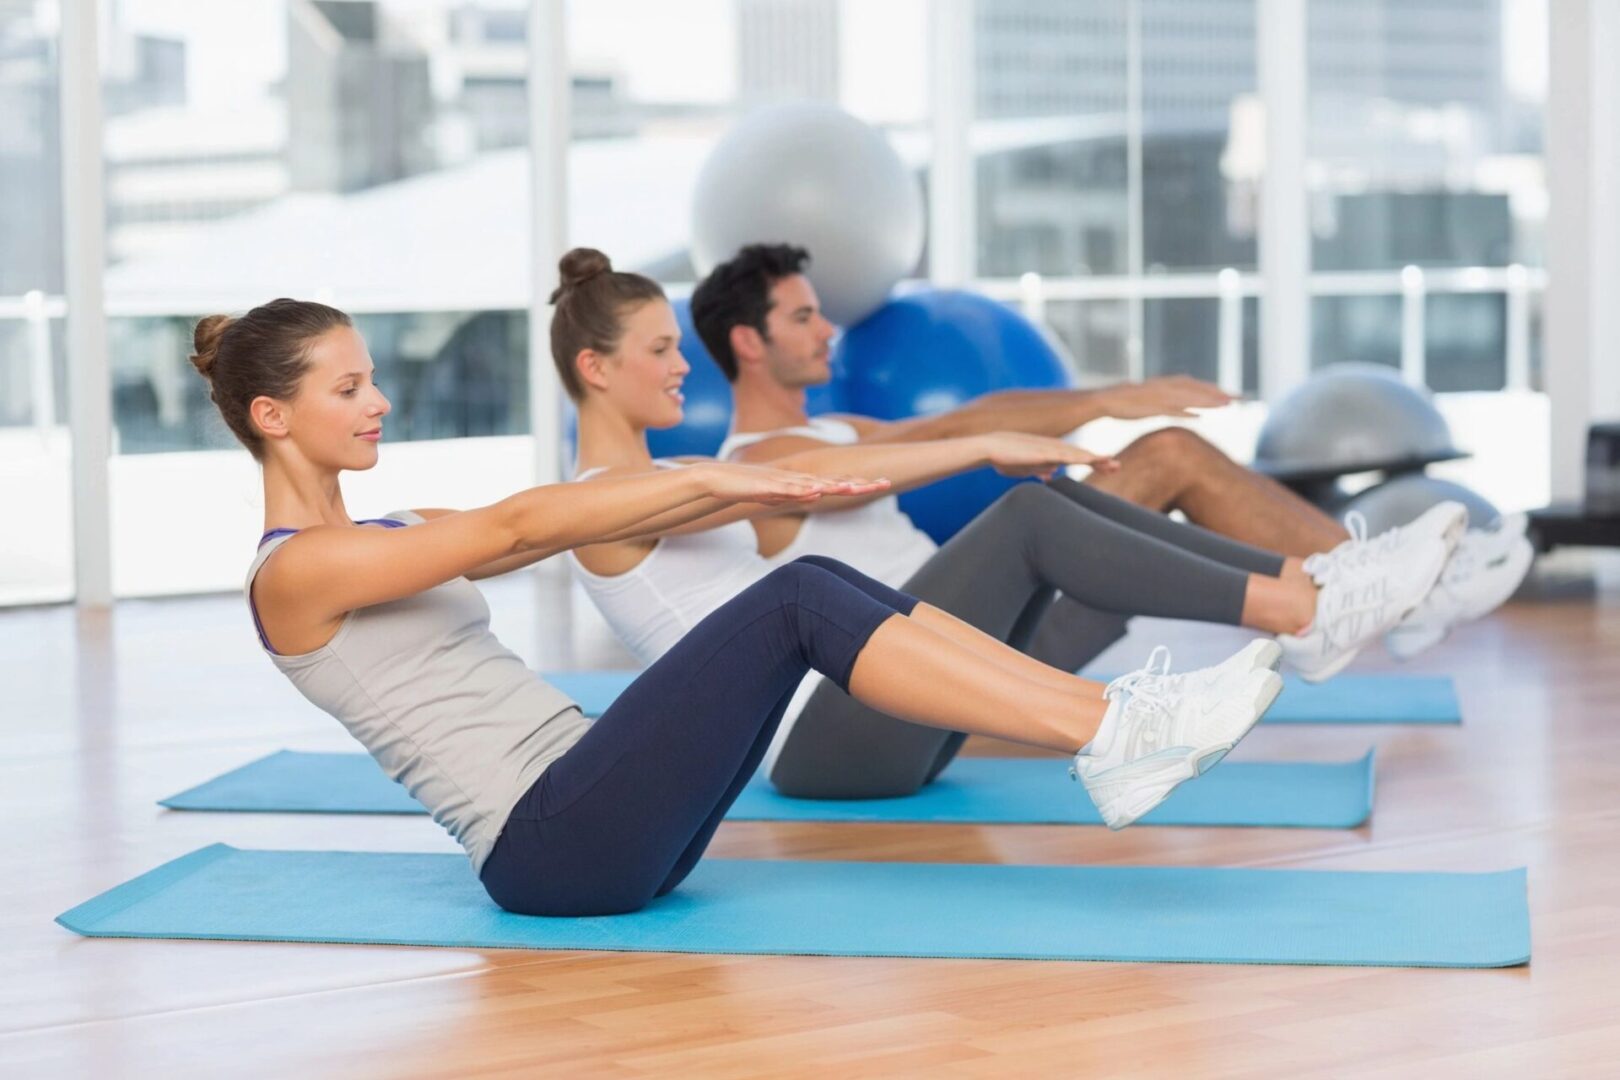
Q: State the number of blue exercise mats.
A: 3